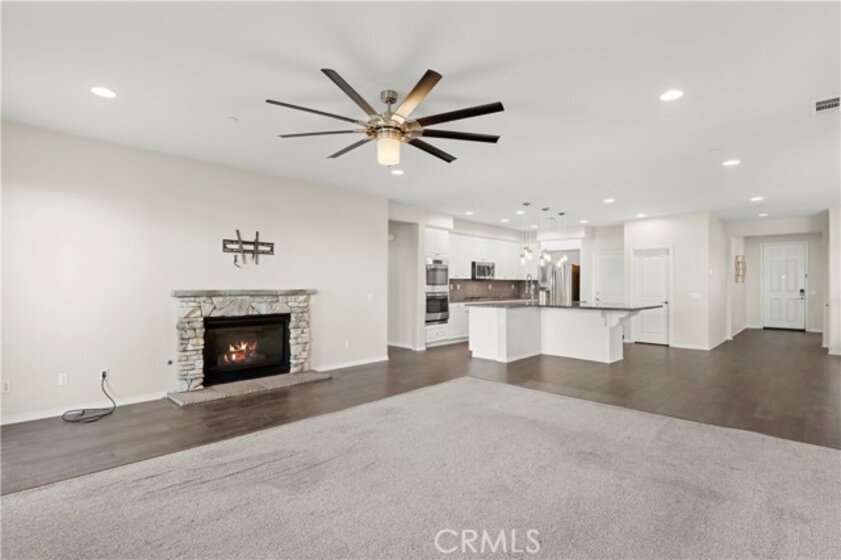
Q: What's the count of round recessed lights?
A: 13